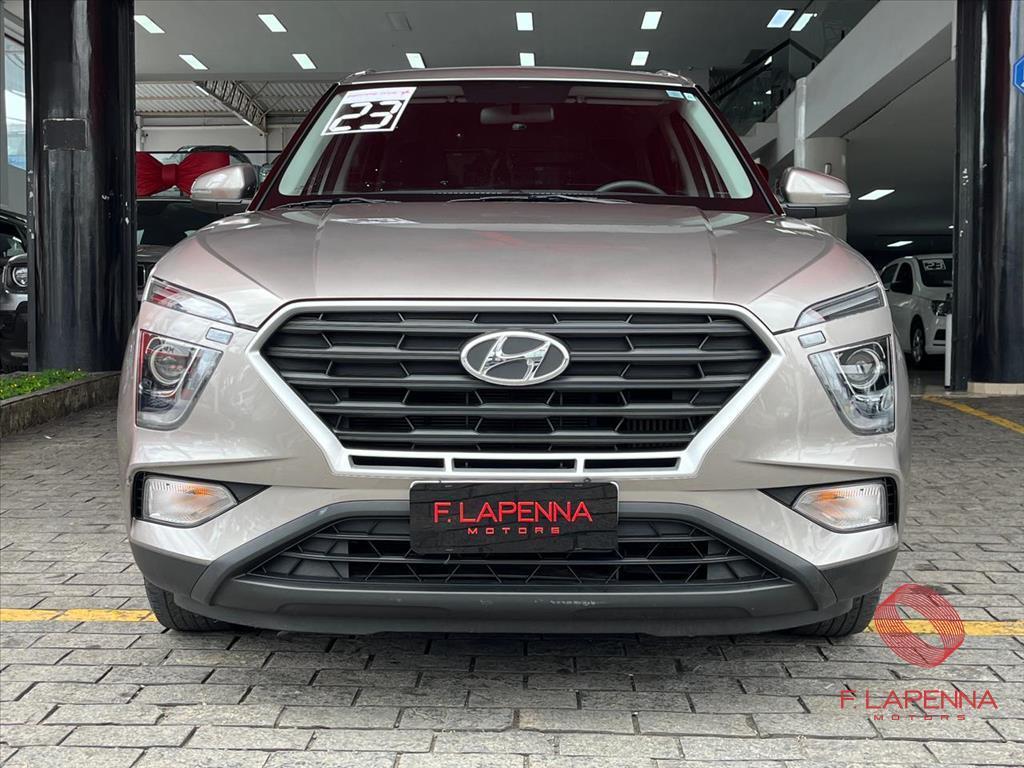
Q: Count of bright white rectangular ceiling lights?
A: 13